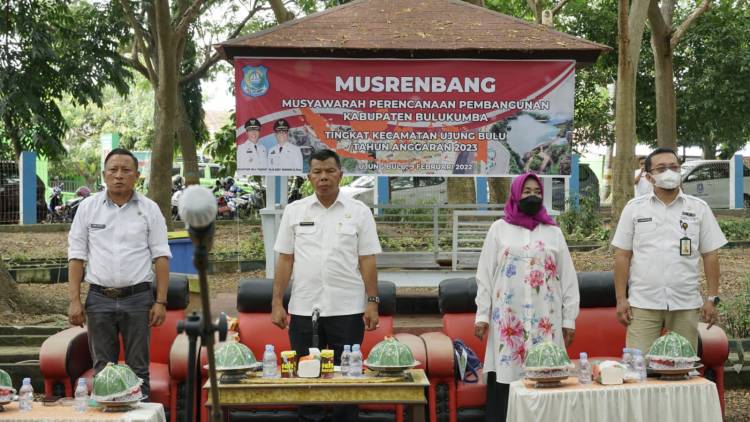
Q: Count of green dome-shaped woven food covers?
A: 6